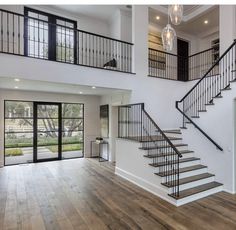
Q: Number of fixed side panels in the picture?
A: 2